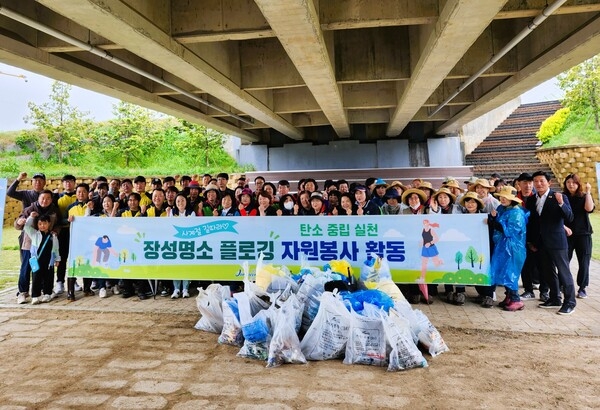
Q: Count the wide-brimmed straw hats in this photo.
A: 8